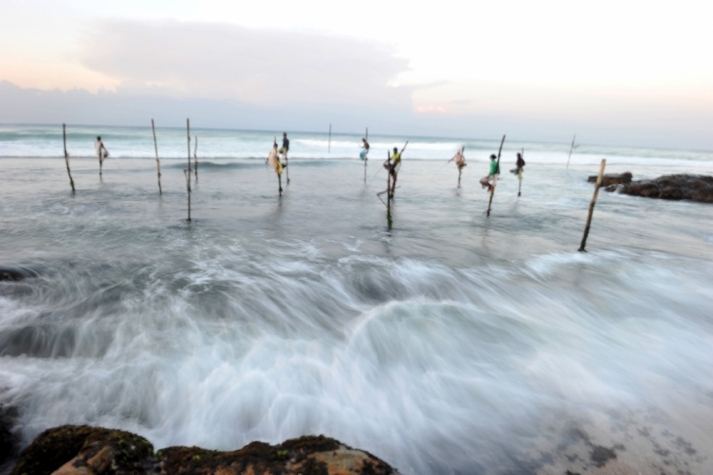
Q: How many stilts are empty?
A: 8